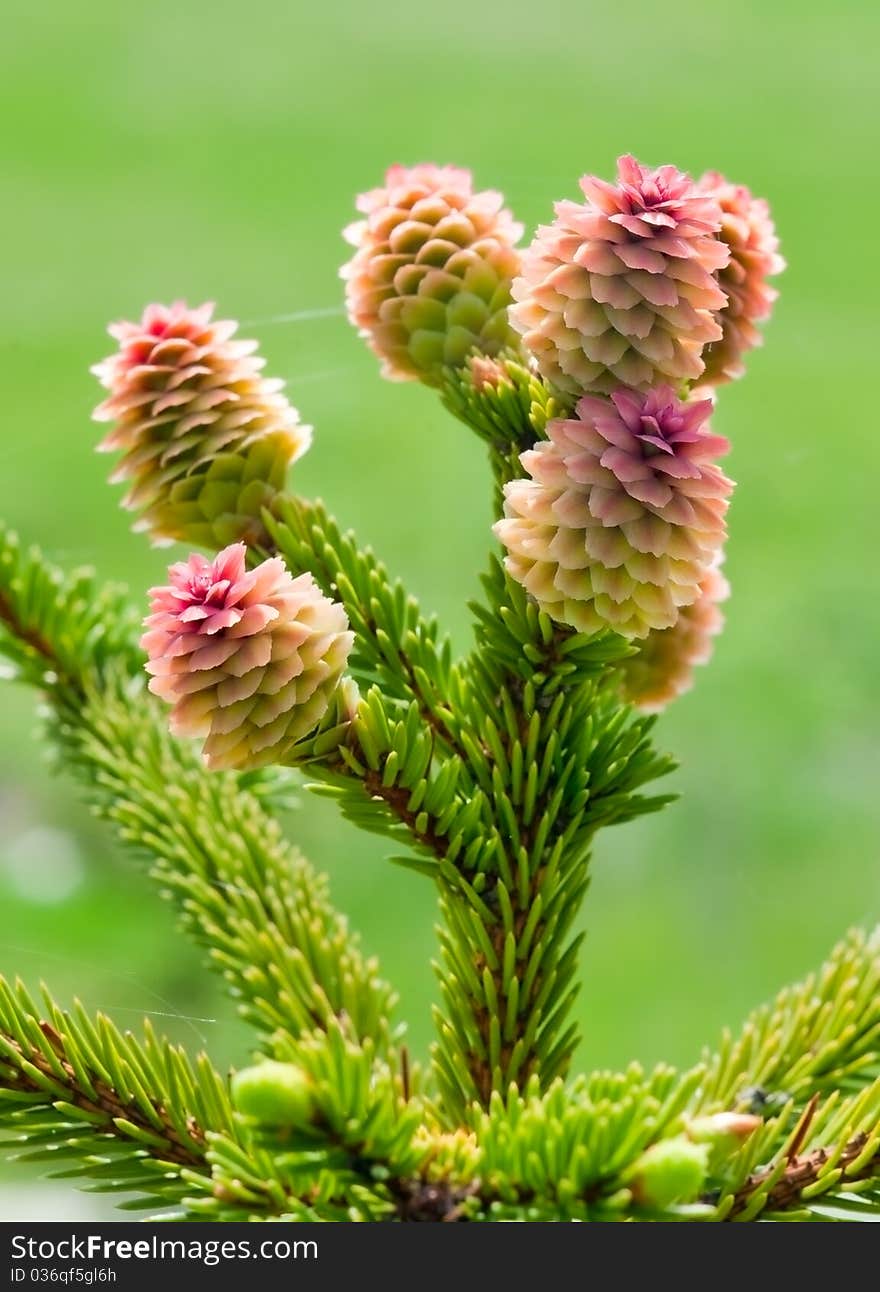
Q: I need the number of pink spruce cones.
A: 7